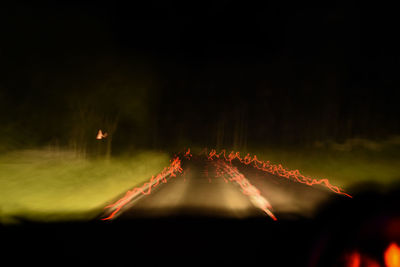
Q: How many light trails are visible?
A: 3